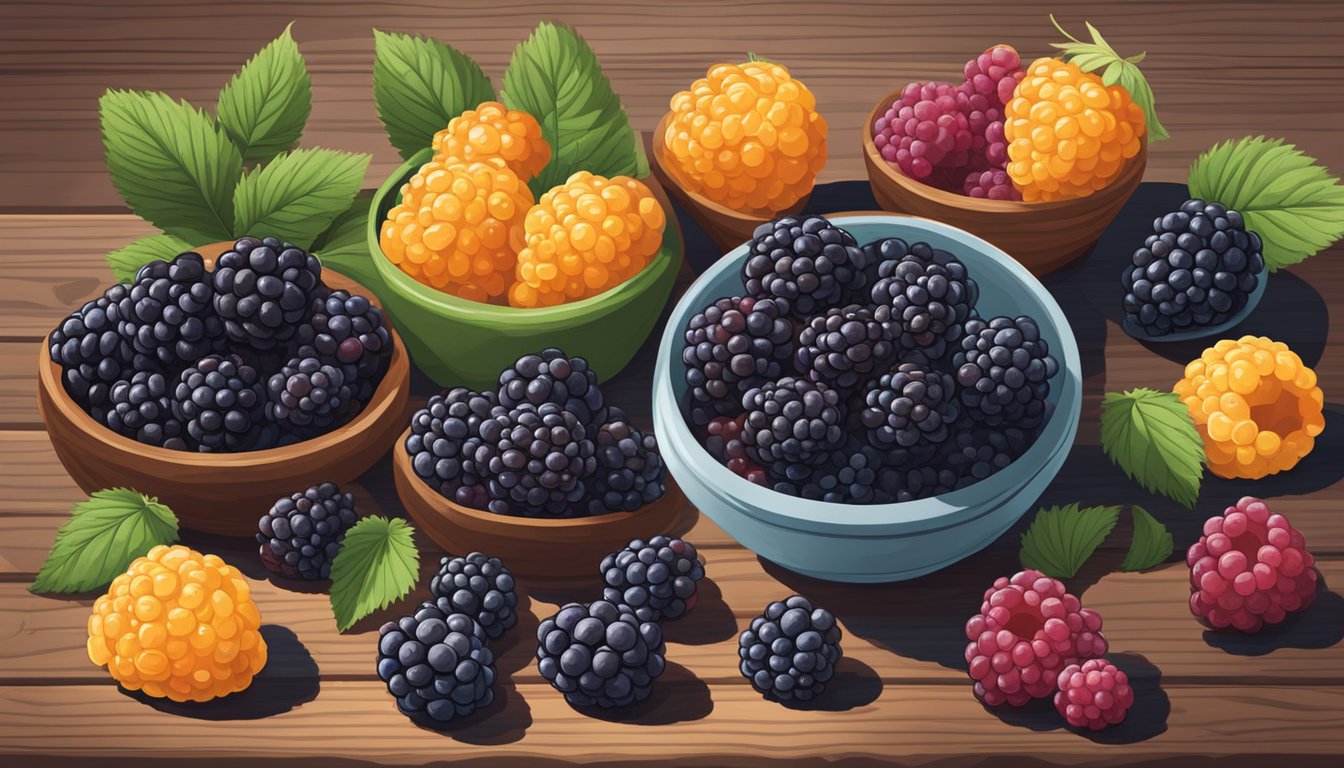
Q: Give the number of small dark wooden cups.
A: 4